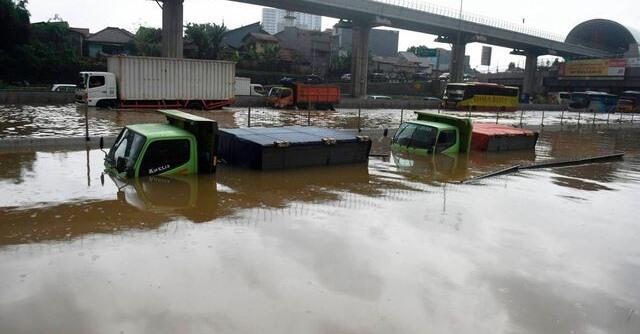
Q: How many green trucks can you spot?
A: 2